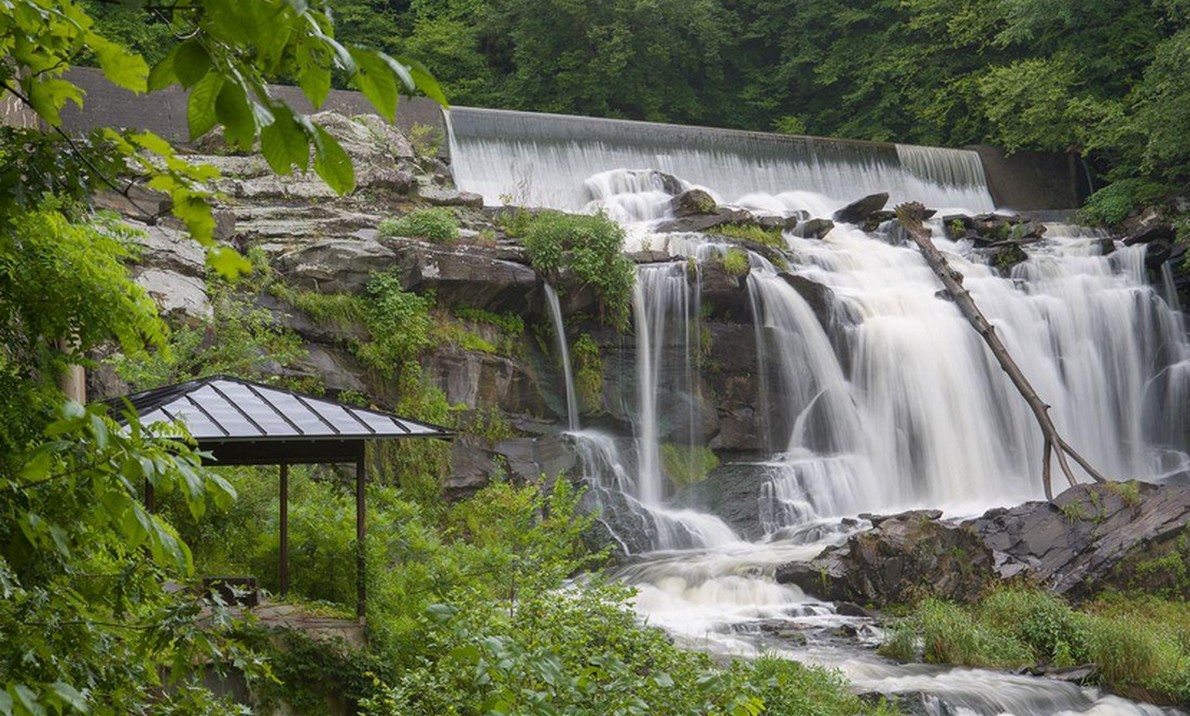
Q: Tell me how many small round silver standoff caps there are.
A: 0